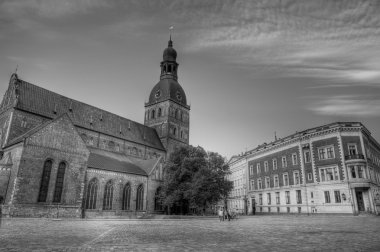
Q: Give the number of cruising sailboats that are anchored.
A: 0